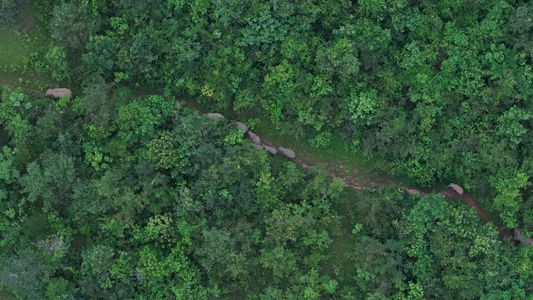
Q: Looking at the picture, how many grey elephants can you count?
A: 9